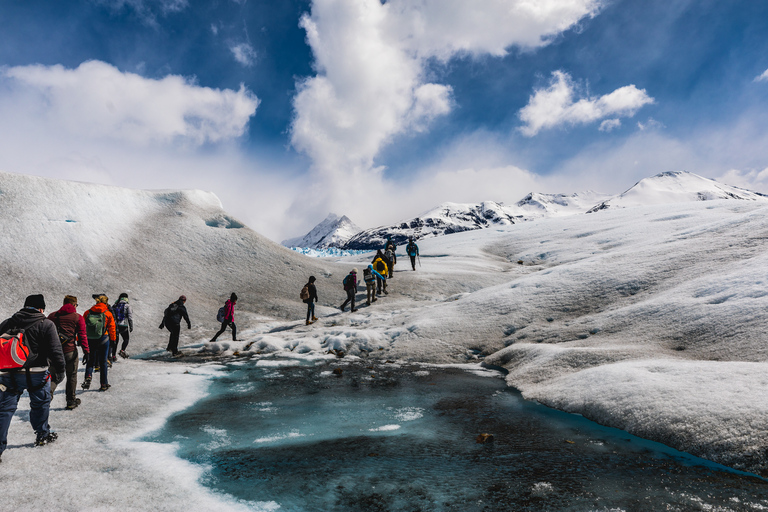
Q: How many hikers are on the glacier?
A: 15